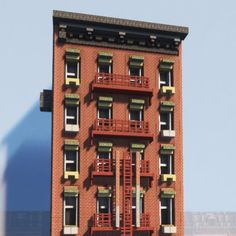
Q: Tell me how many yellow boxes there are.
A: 4